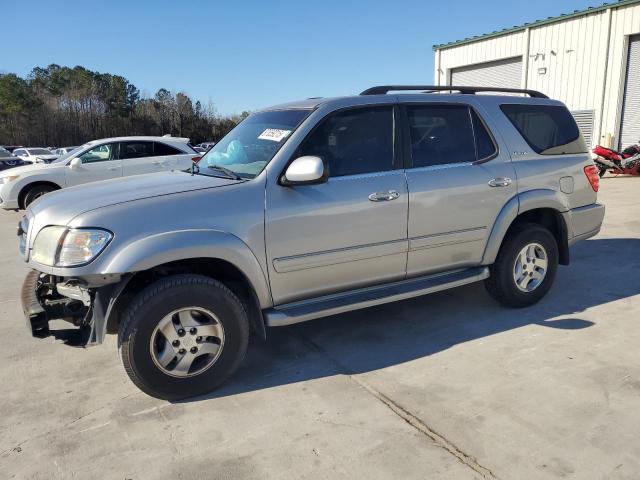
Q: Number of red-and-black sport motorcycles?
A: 1